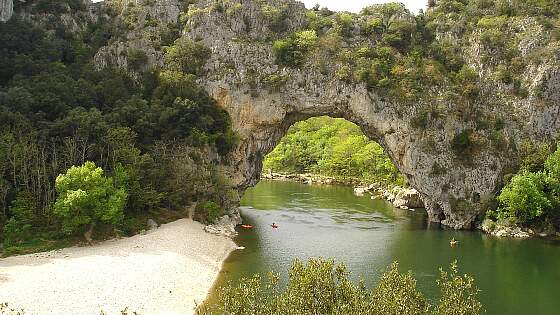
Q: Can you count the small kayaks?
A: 3